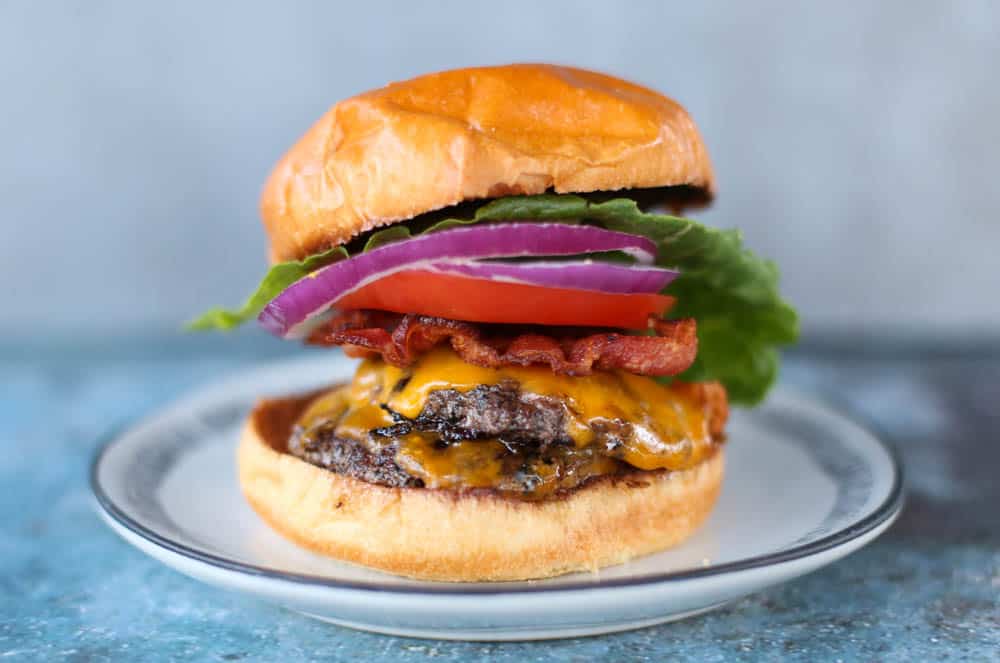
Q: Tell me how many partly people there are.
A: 0